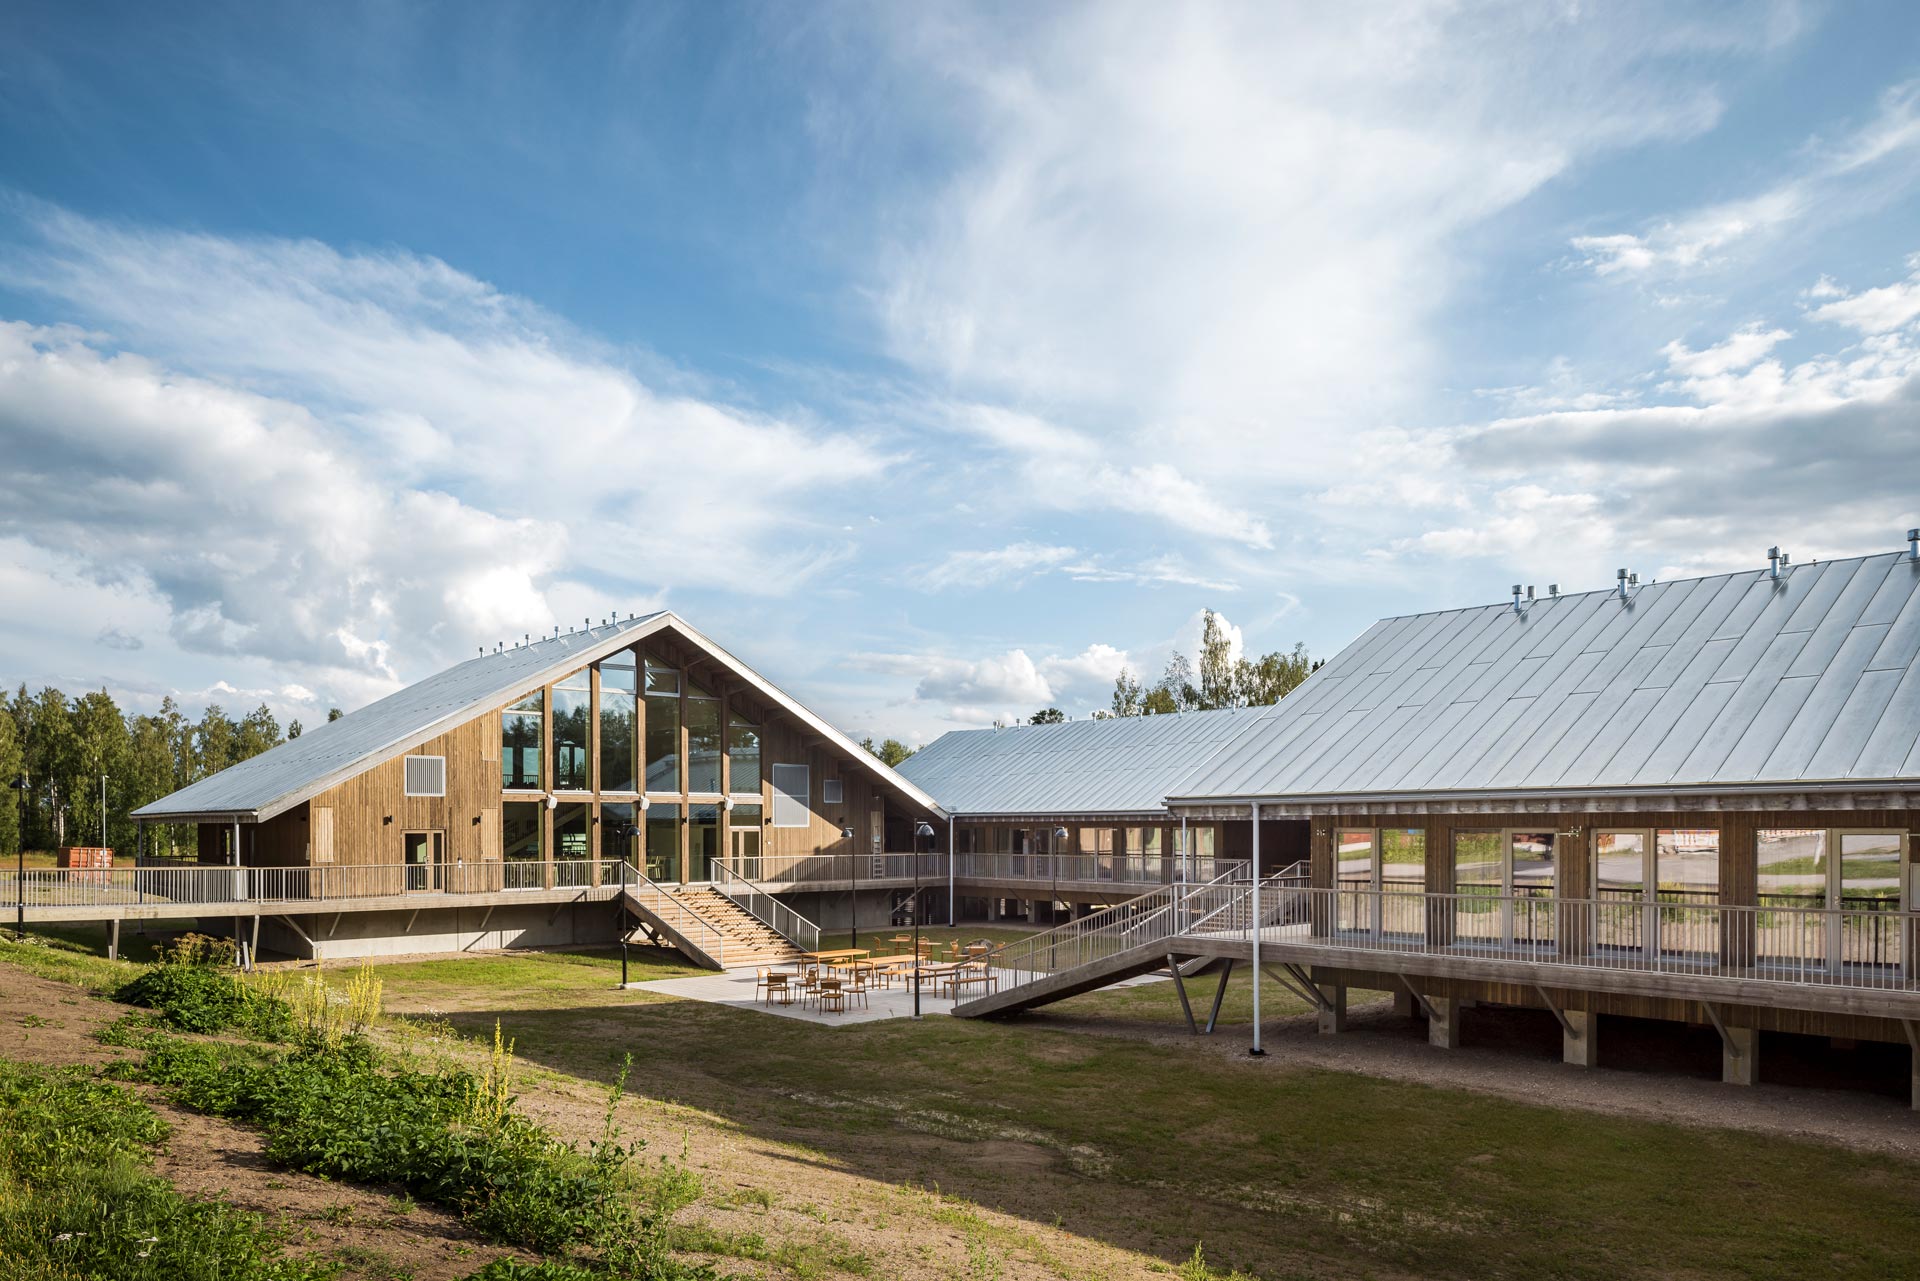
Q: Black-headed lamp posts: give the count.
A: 5